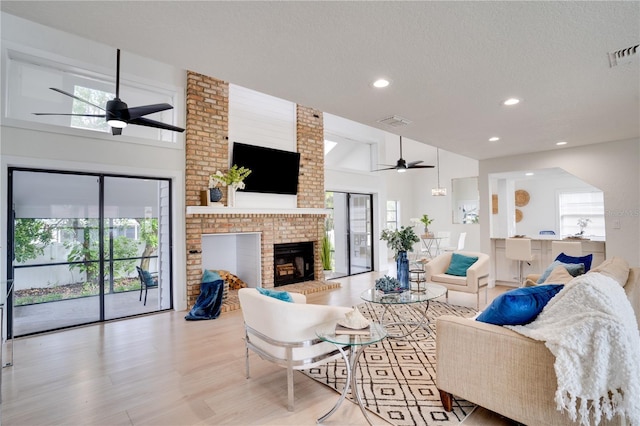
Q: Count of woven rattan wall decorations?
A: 3